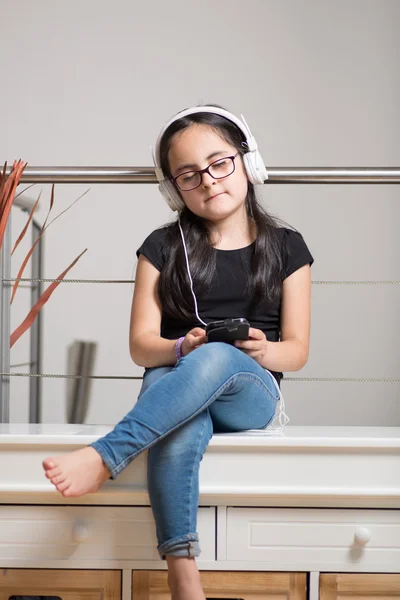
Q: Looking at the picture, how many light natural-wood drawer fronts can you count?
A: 3